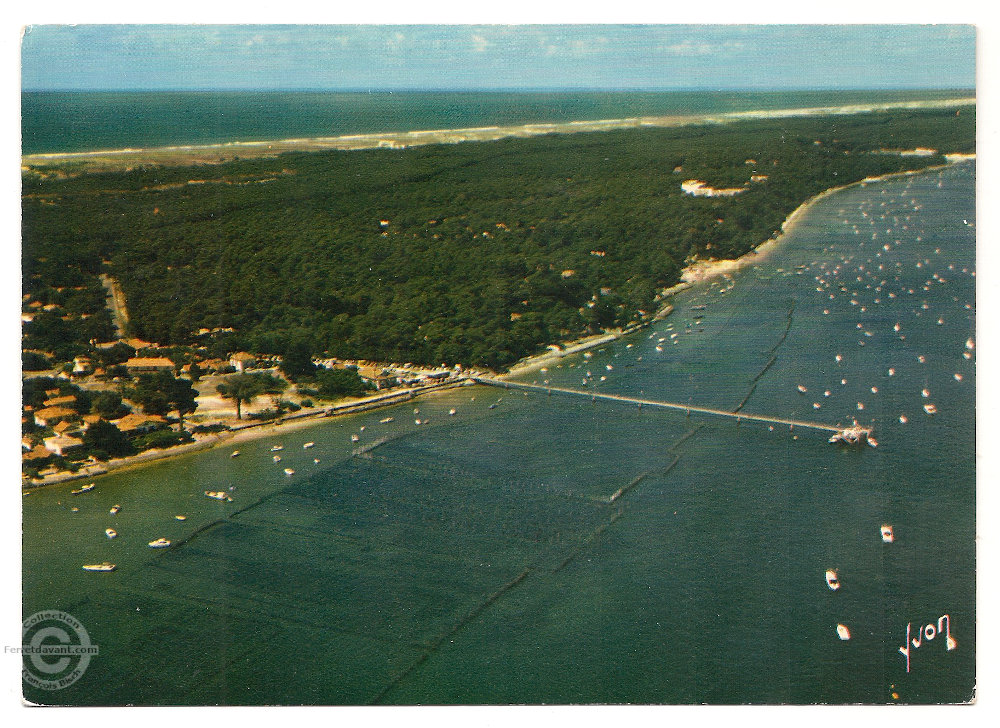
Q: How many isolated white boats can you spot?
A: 3